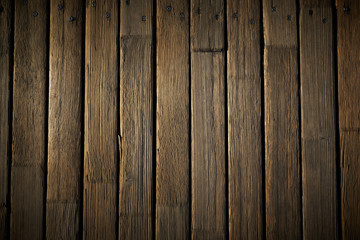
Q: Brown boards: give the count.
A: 11